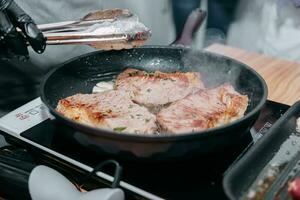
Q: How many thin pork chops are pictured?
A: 3